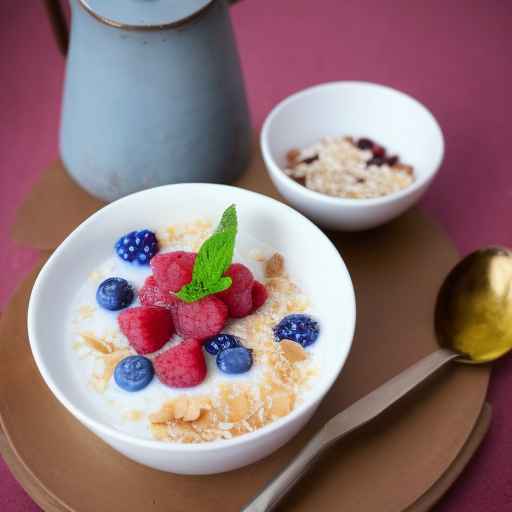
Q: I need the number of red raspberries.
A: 7